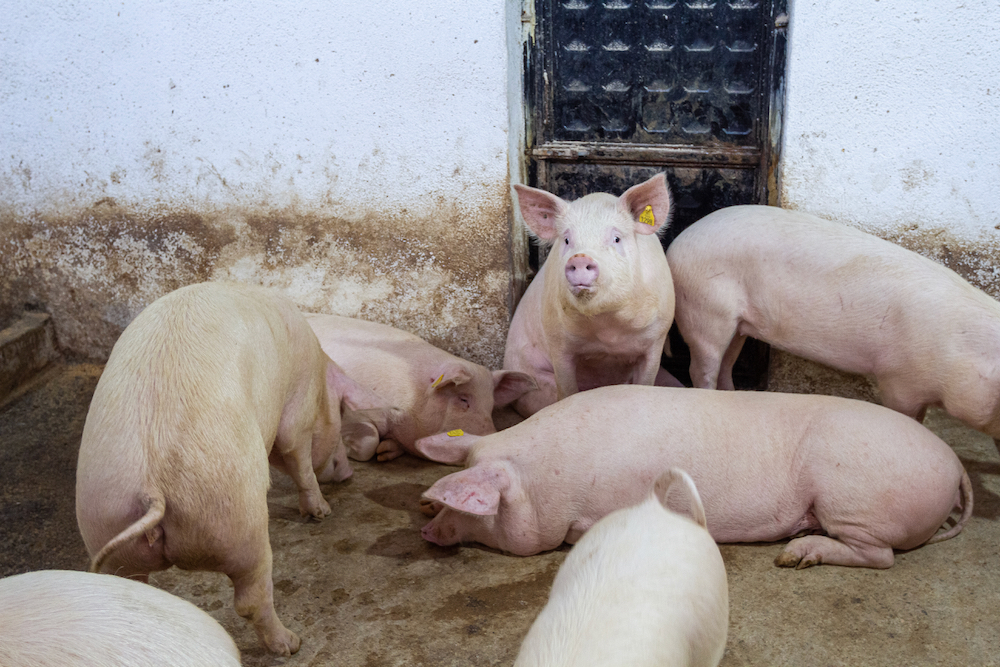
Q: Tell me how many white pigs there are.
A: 7